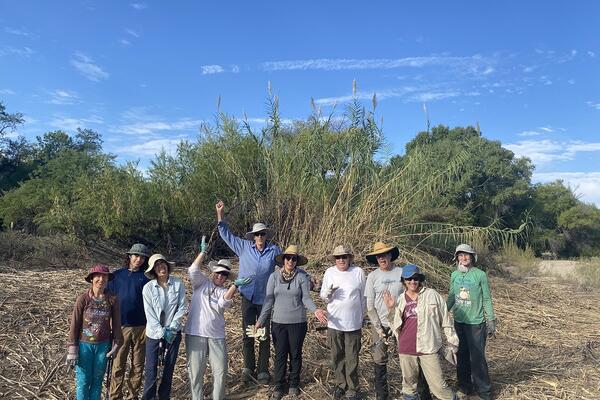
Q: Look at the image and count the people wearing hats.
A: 10